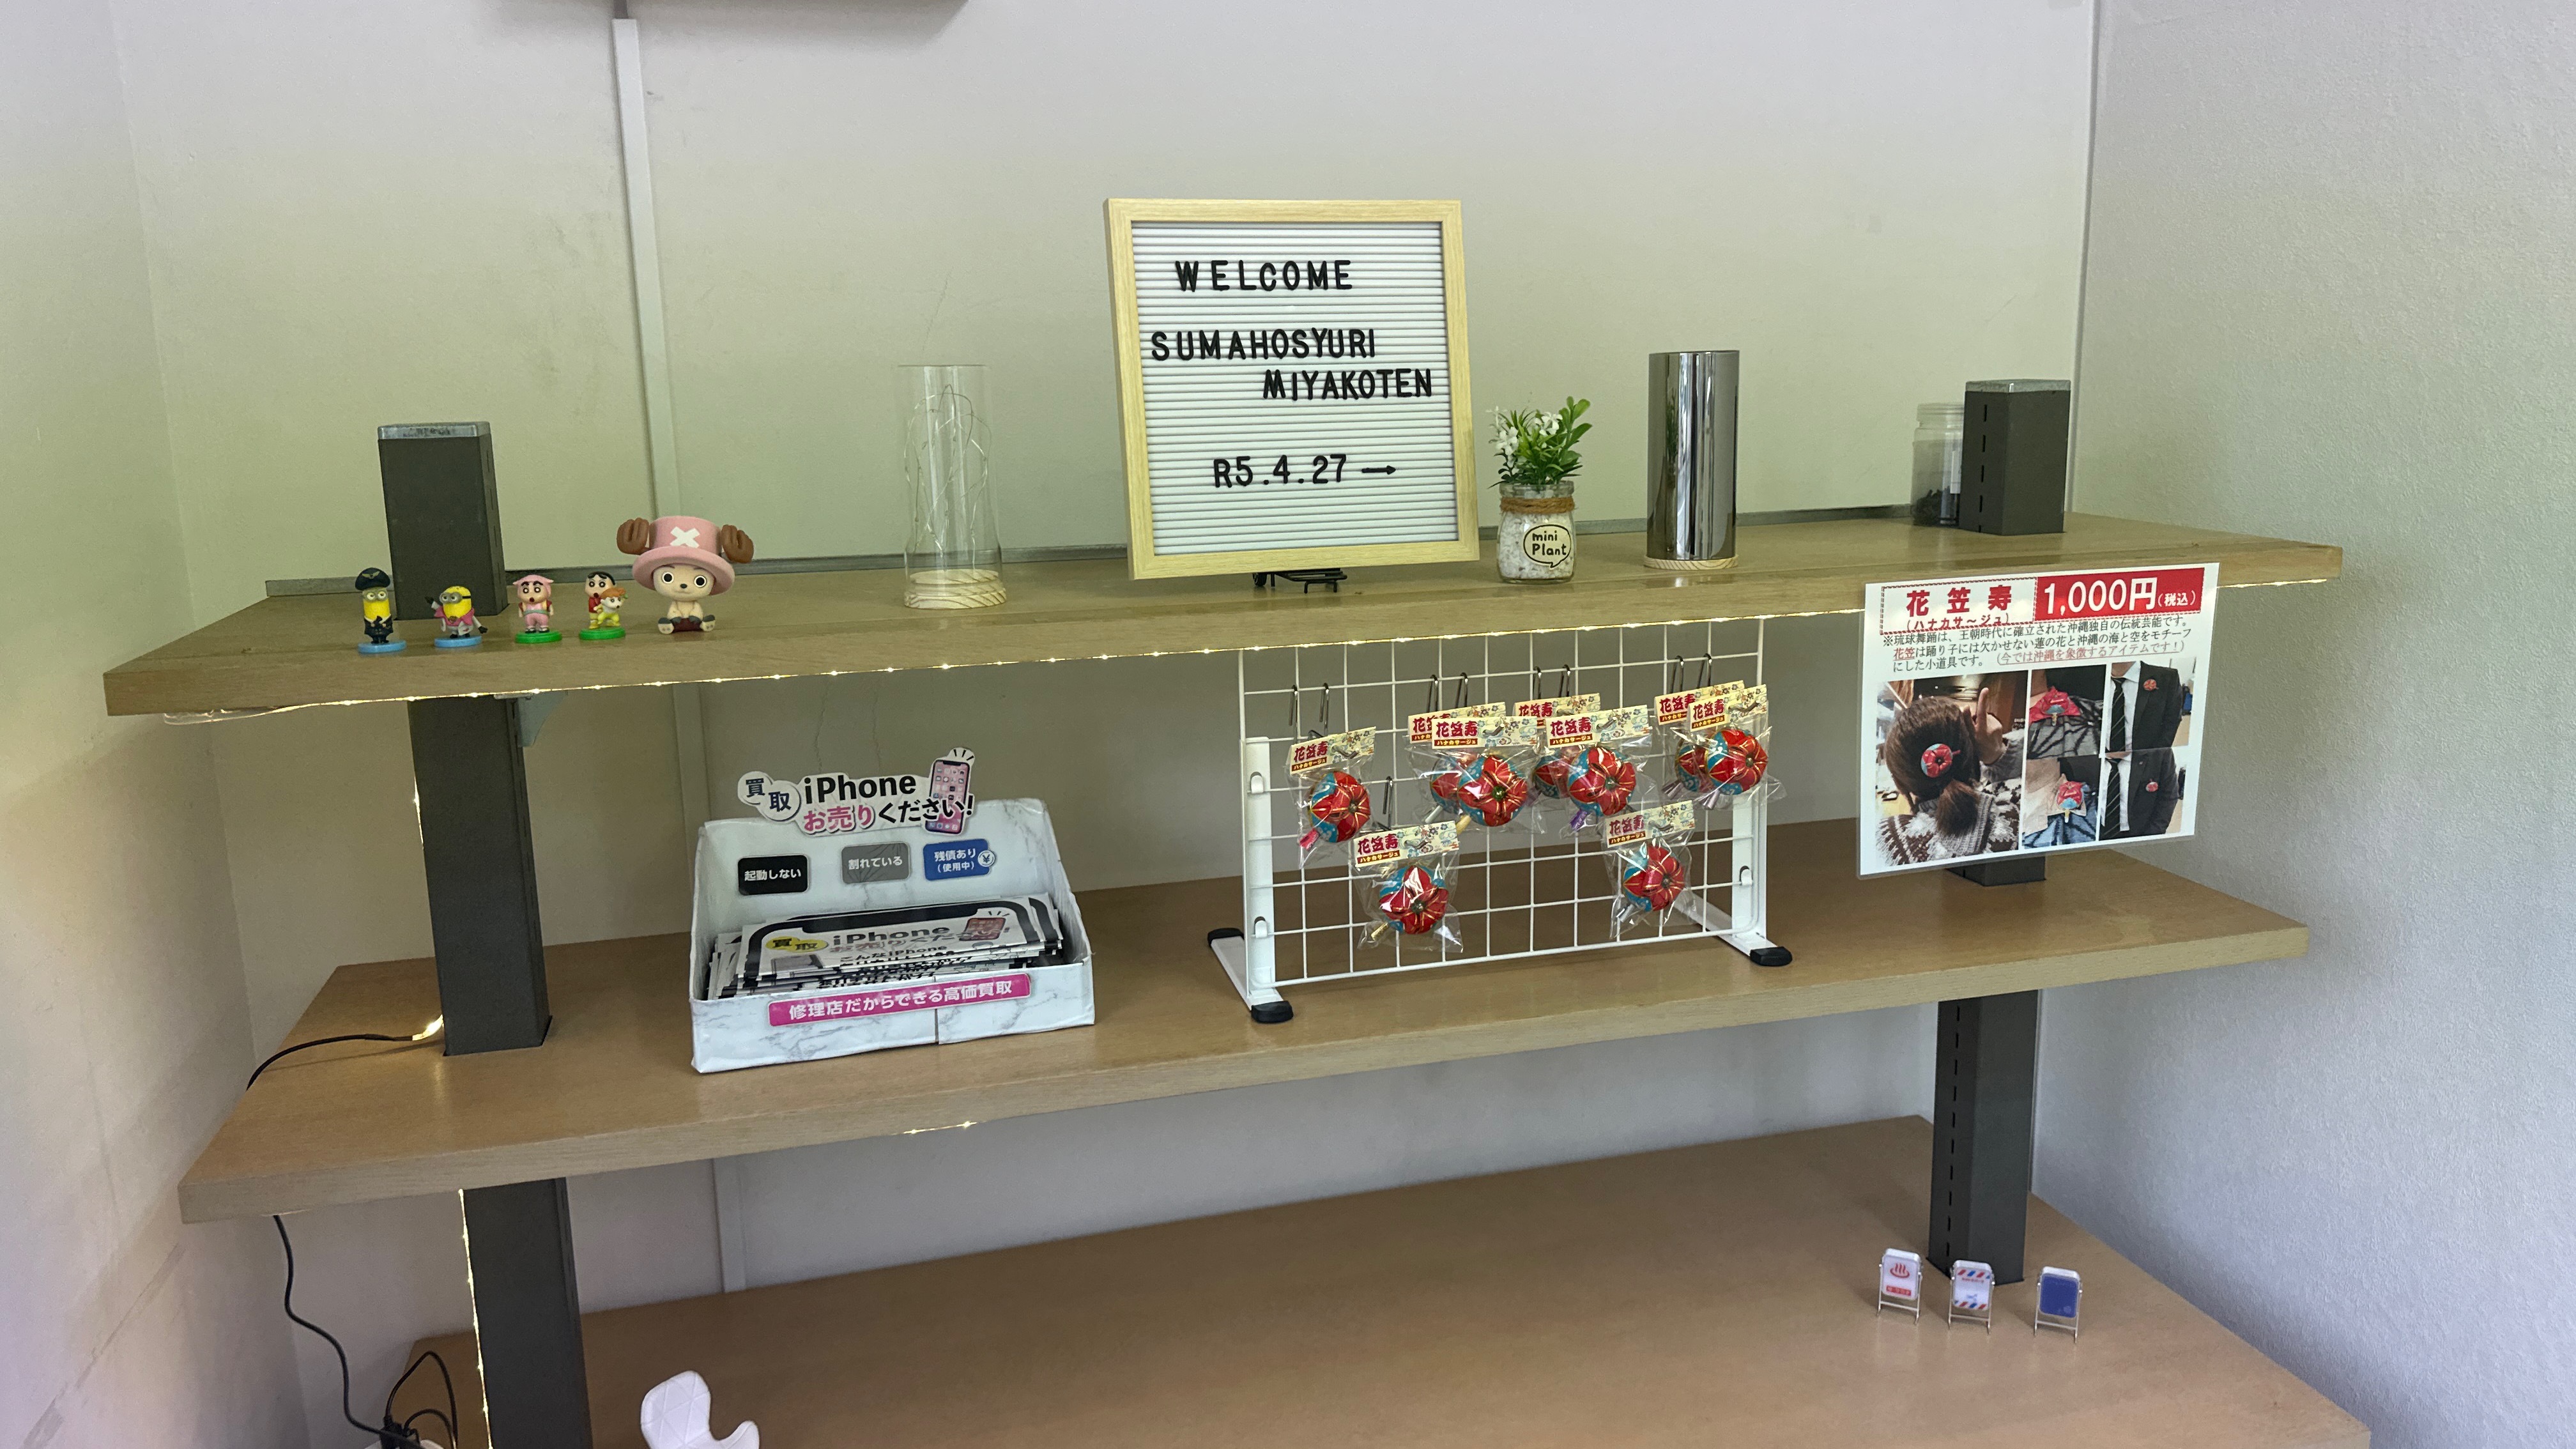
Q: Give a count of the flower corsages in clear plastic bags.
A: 9